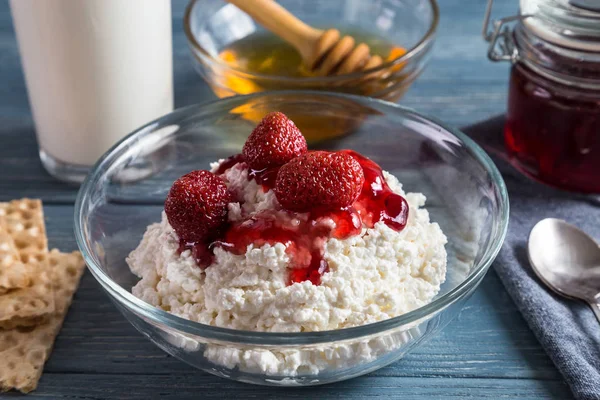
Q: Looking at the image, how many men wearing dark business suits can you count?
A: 0